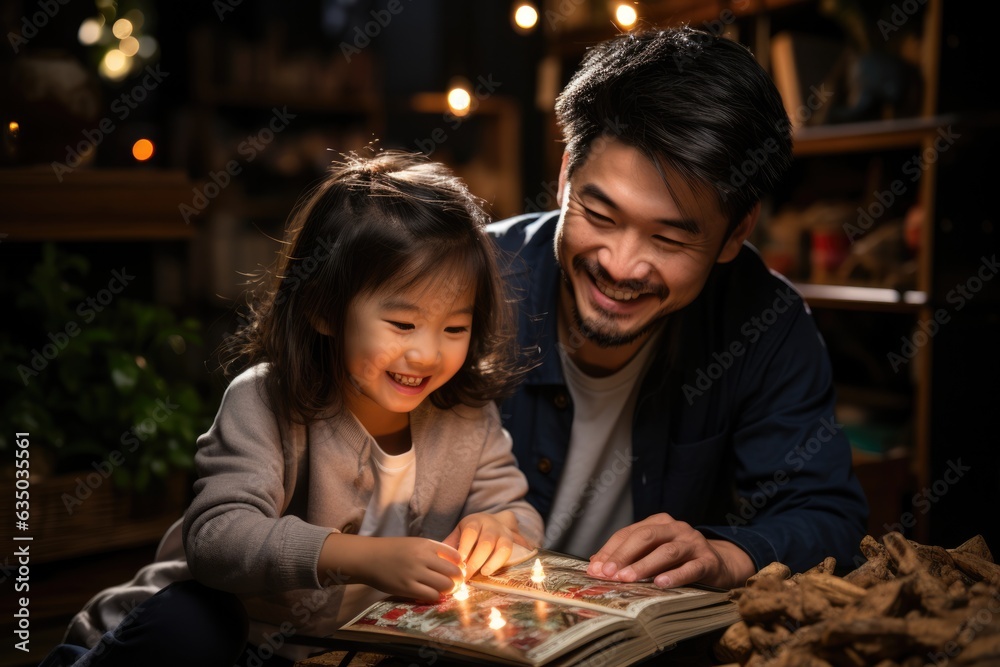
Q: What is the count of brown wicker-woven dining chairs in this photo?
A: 0